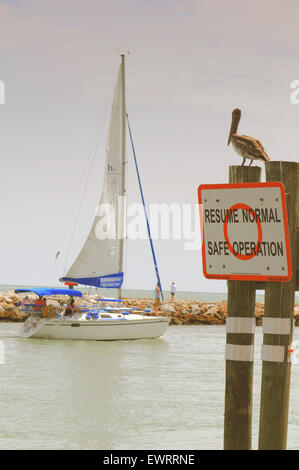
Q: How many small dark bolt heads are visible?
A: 8